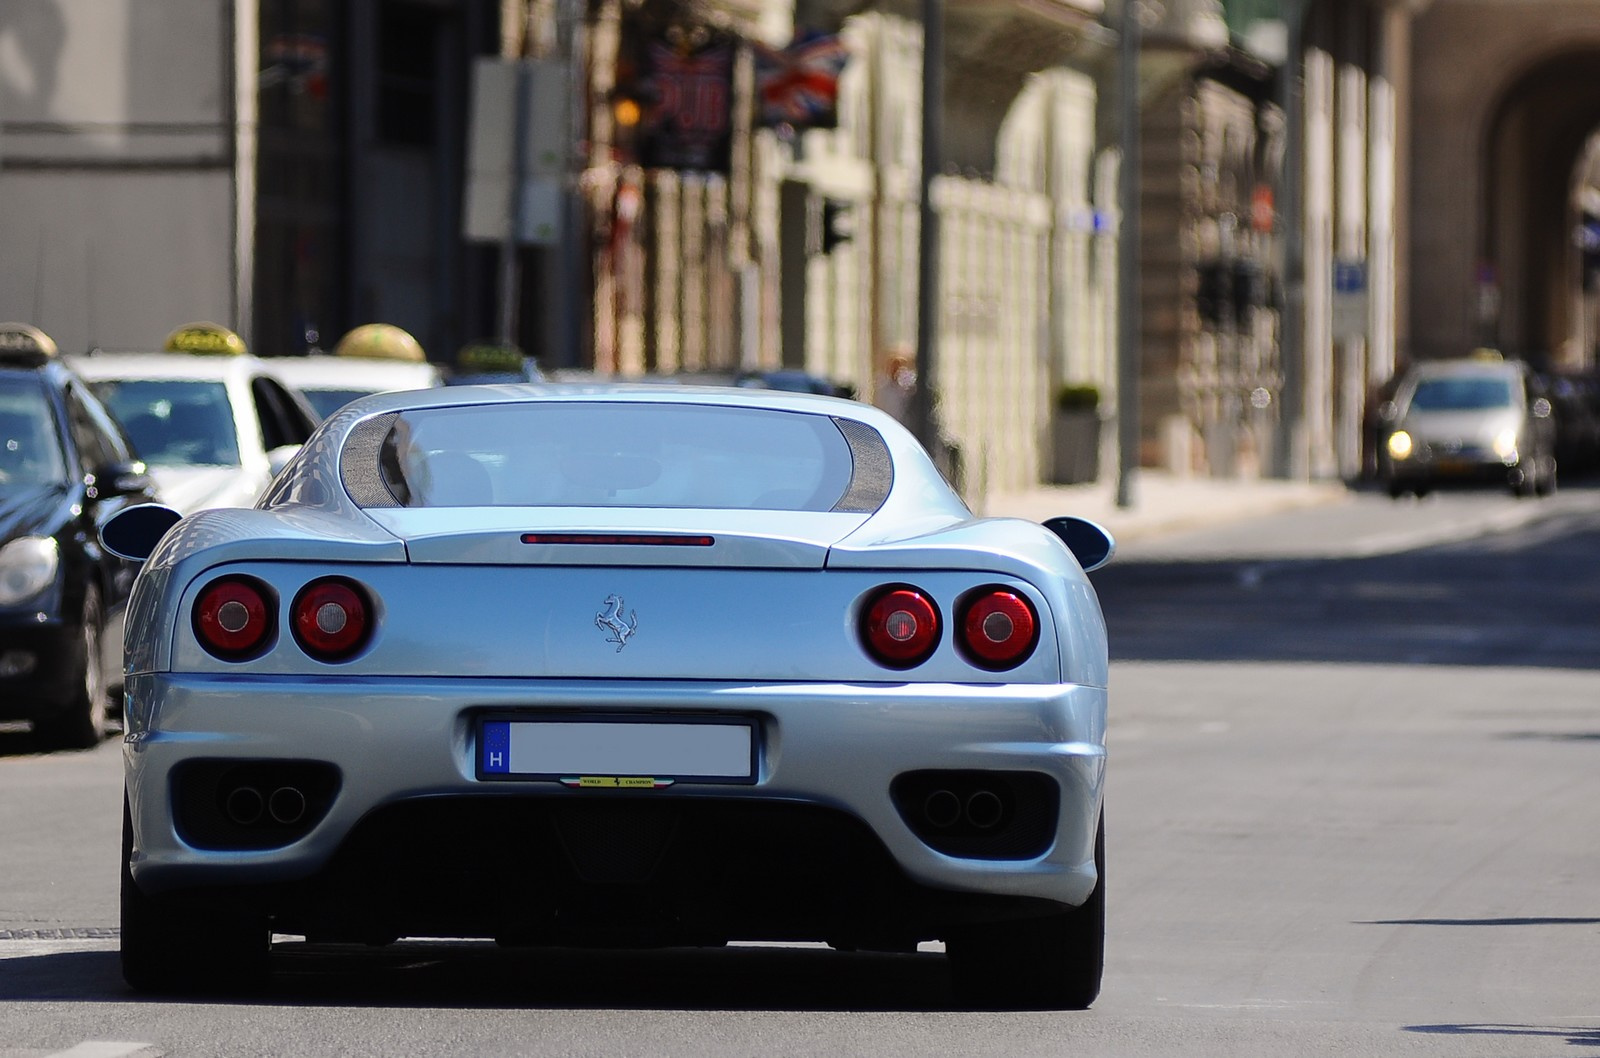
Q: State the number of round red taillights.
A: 4